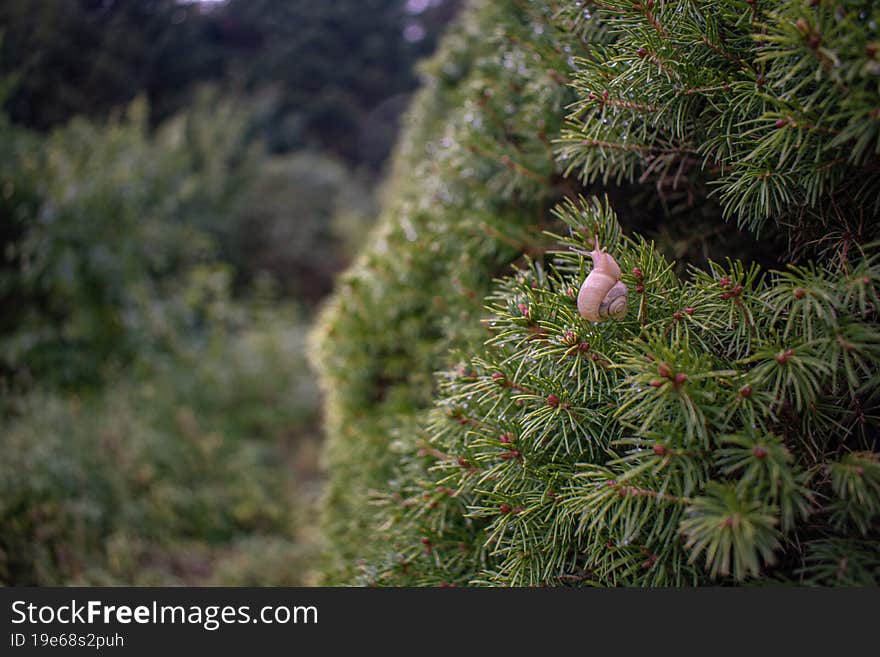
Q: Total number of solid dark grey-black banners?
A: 1